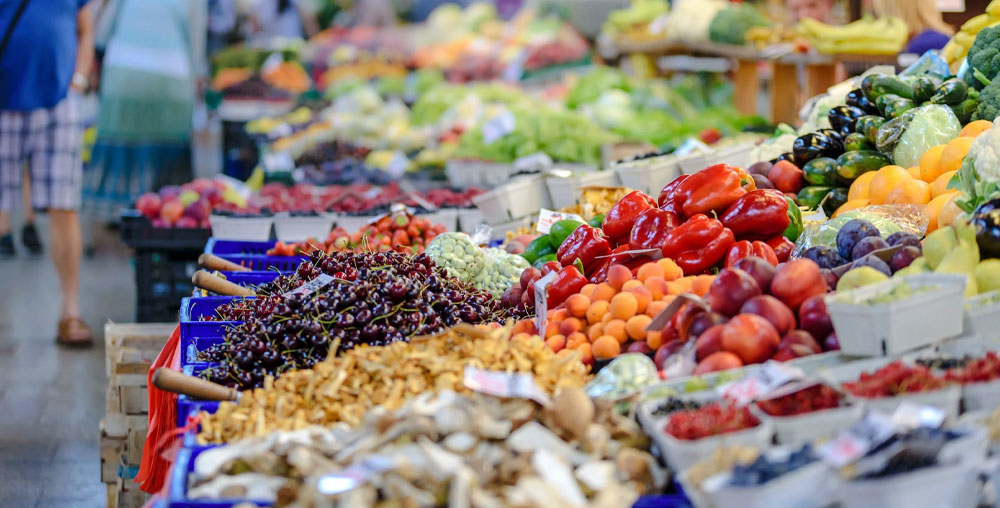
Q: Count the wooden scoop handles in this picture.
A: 3